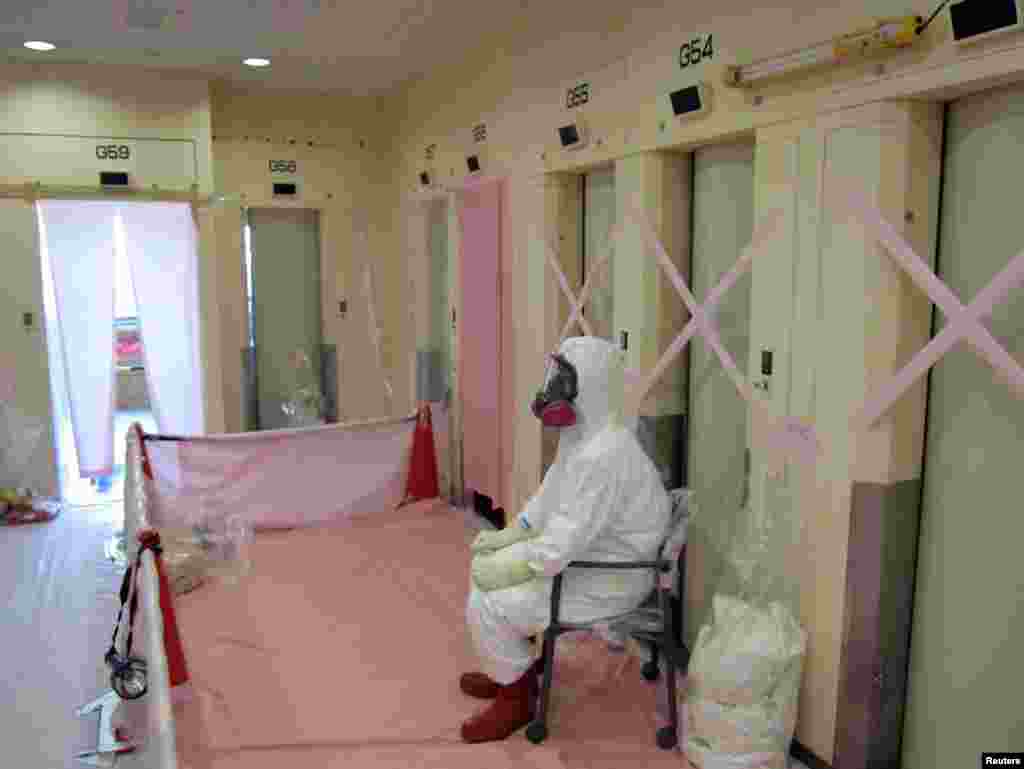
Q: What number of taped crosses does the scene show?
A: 3